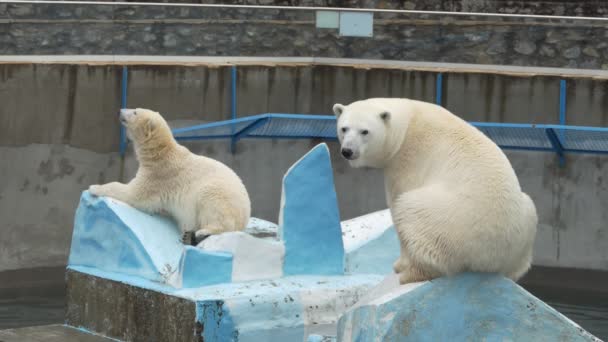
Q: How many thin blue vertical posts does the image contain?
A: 4